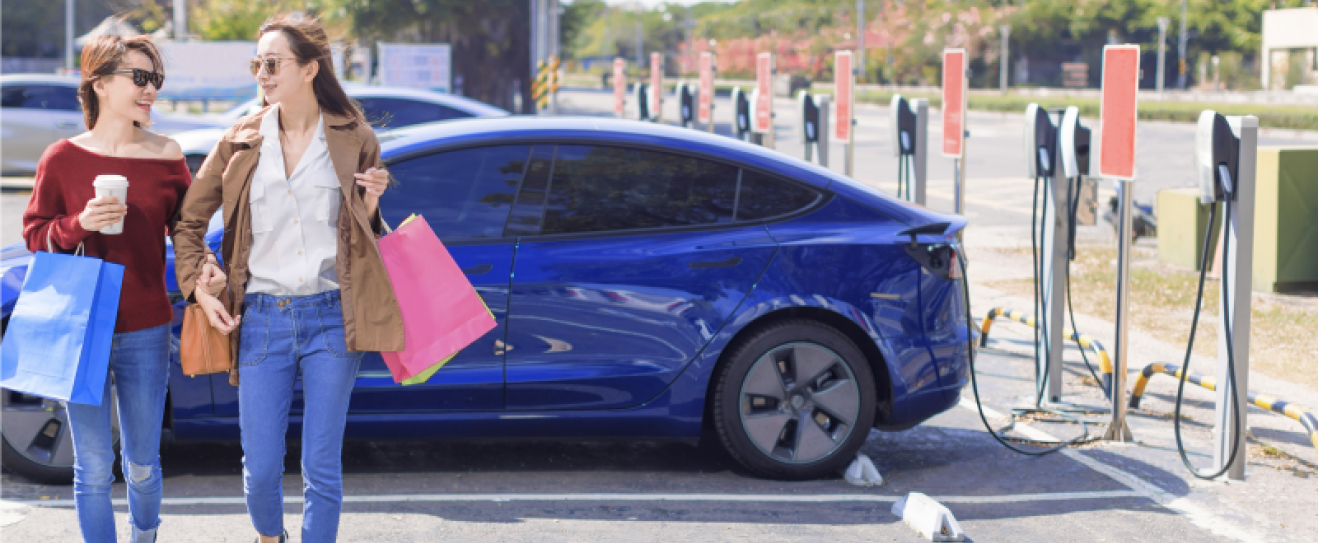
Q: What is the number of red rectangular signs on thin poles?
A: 7